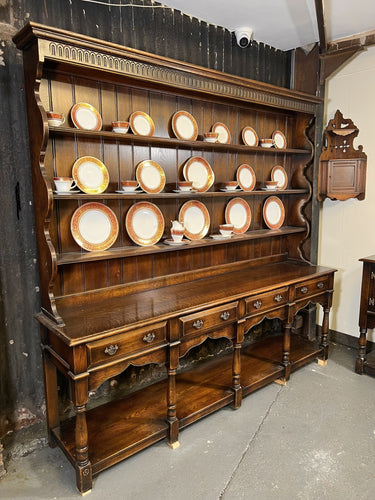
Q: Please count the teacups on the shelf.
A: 10